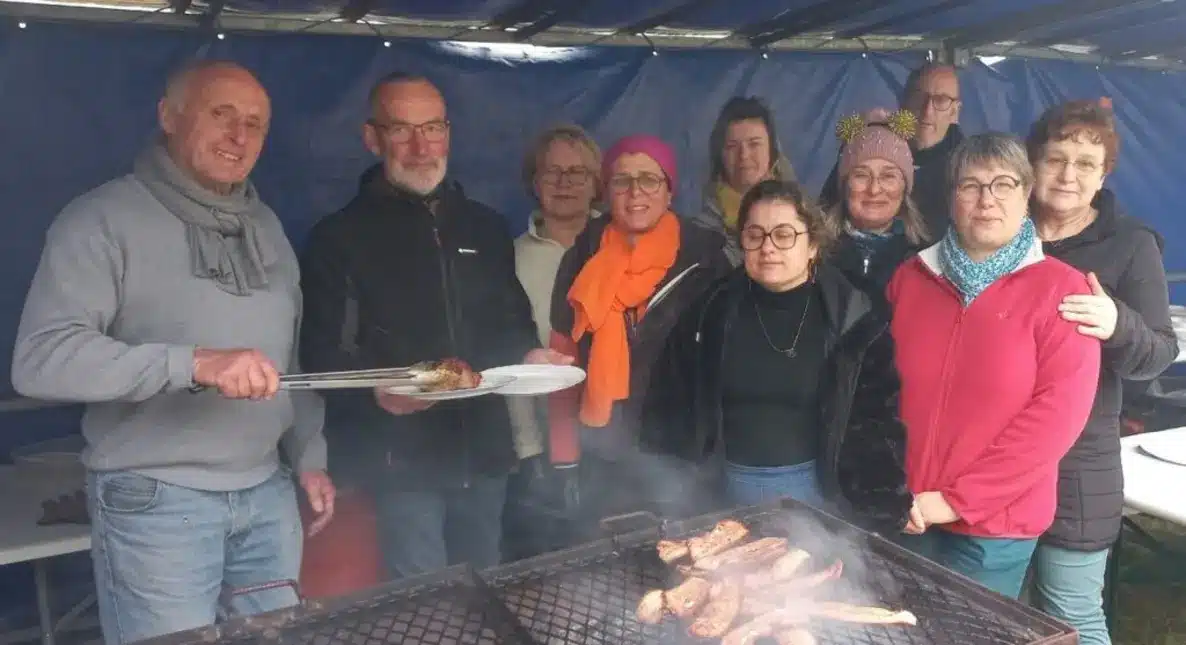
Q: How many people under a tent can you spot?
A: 10